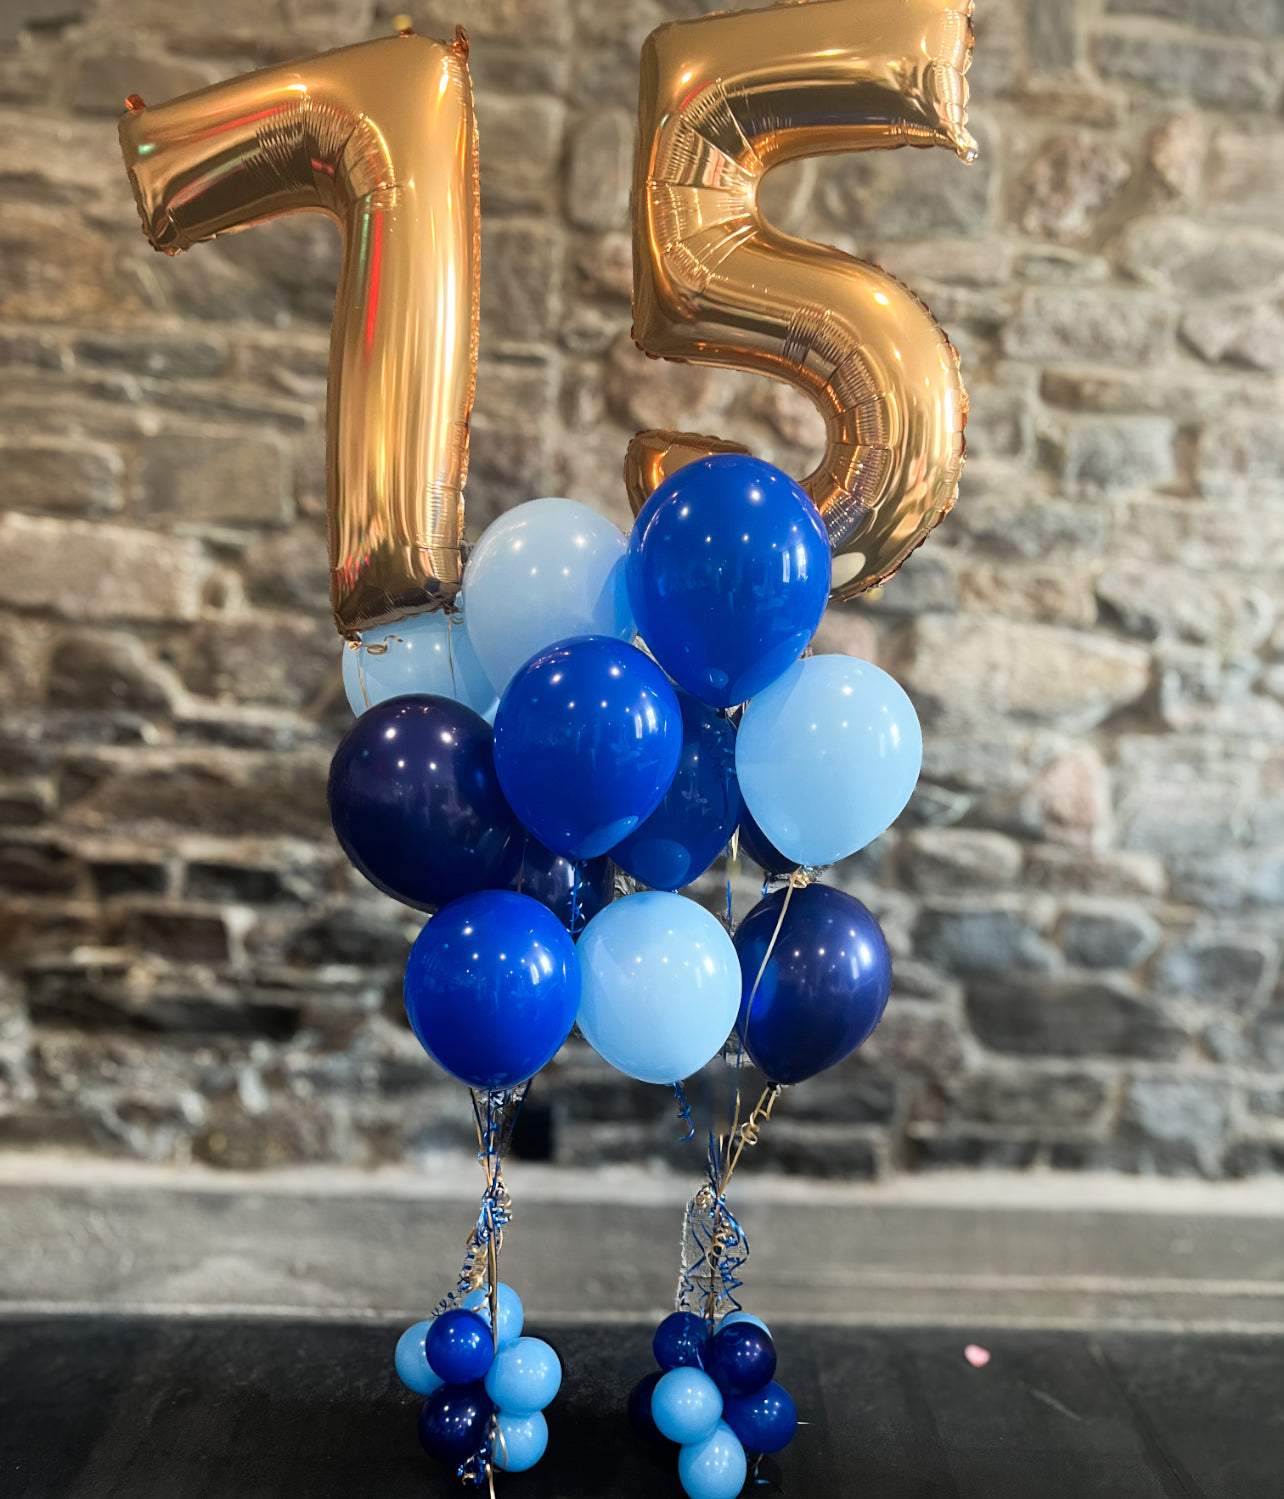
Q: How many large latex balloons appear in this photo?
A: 12